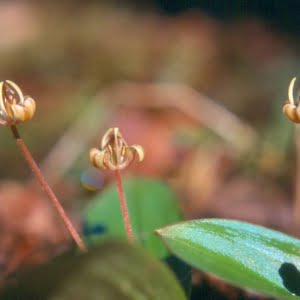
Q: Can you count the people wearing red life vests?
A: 0